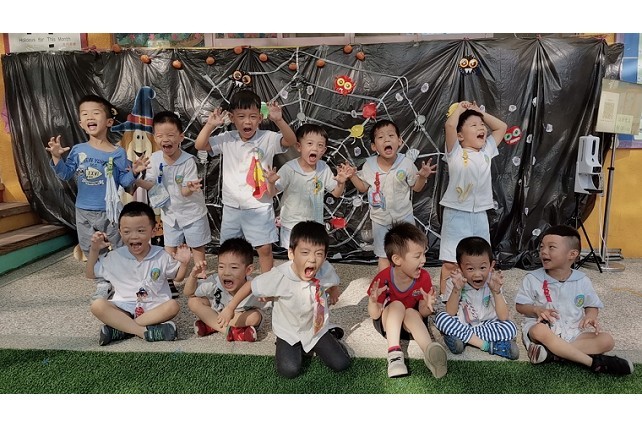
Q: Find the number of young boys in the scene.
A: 12